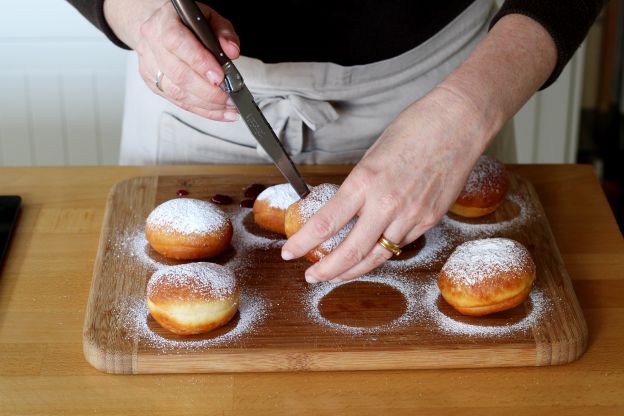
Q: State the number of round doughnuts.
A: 6